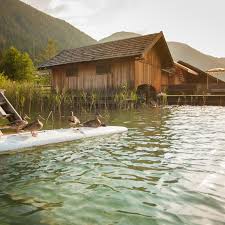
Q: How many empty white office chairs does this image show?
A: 0